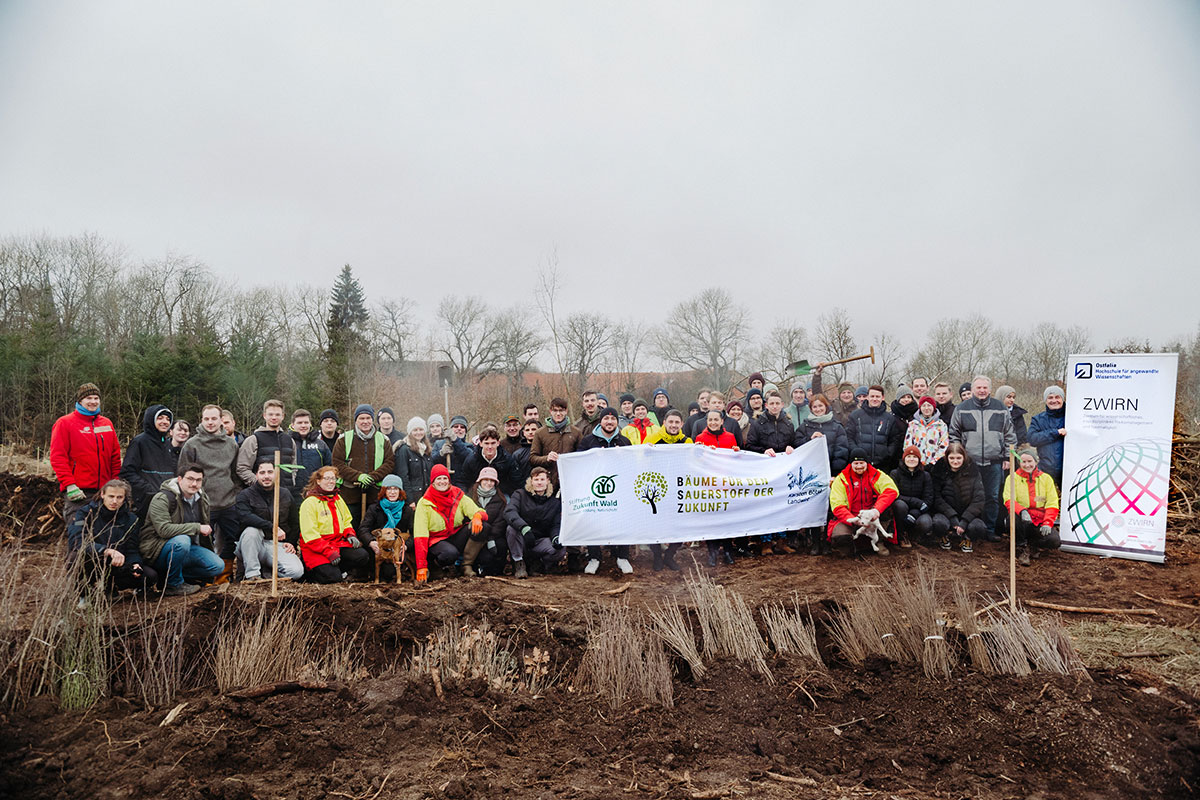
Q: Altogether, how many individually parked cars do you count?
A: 0